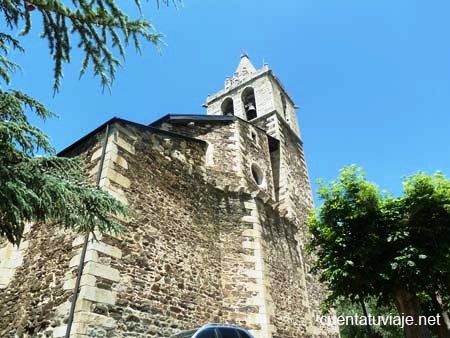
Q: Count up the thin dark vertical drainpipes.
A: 1